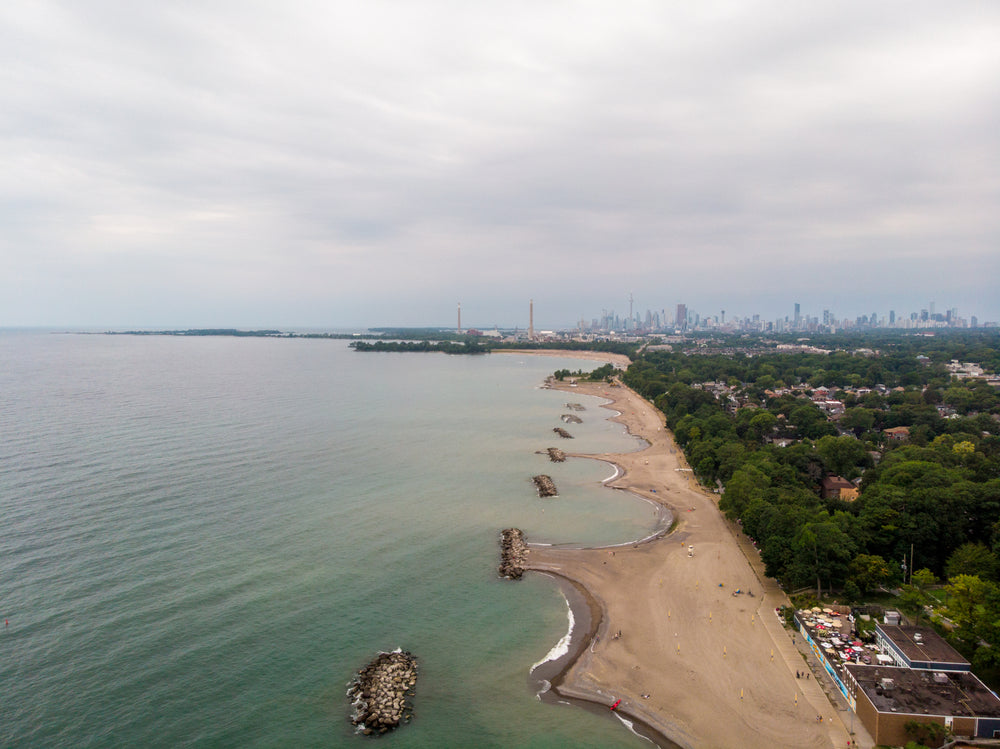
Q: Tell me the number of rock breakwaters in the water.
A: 7